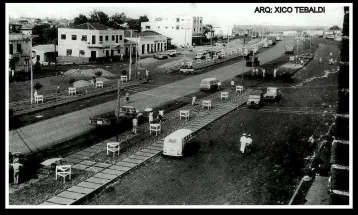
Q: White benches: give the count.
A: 11